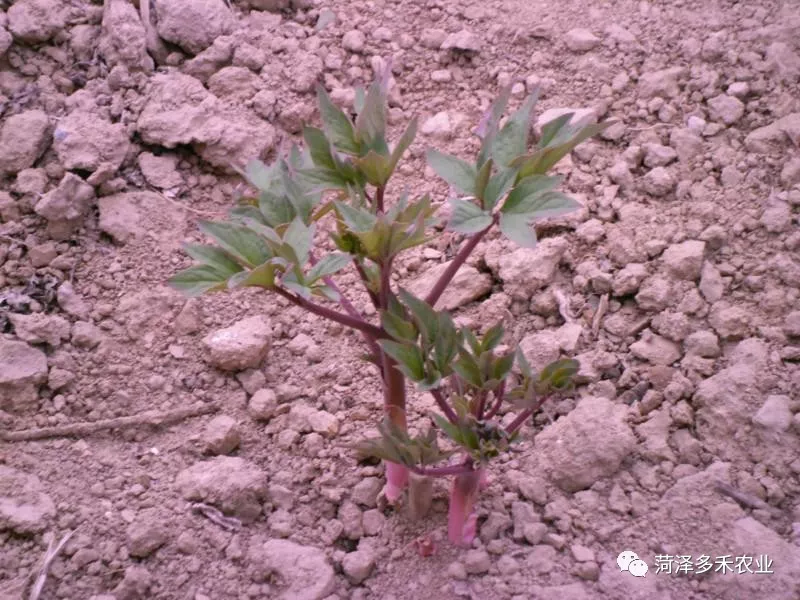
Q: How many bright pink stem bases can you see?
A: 2